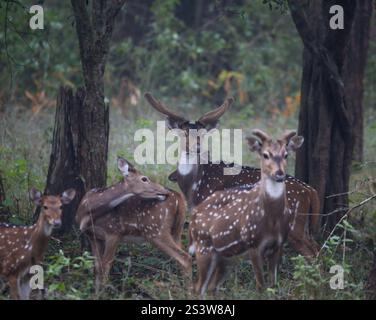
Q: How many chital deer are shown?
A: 4